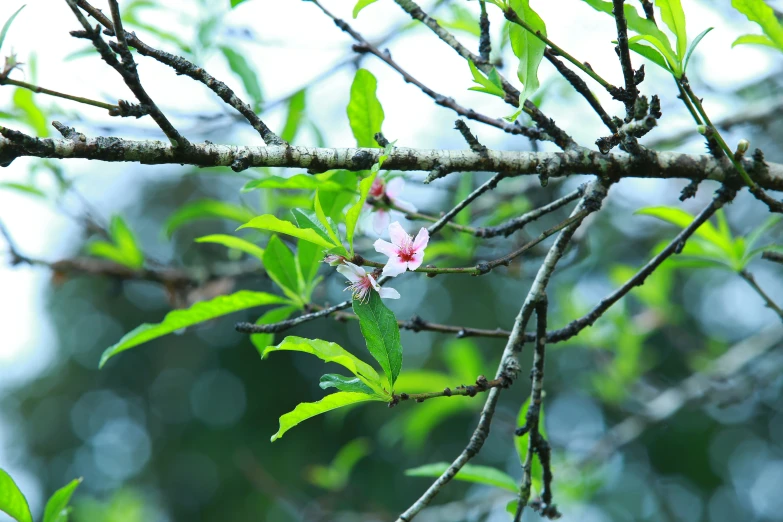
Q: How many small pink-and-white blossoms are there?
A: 3